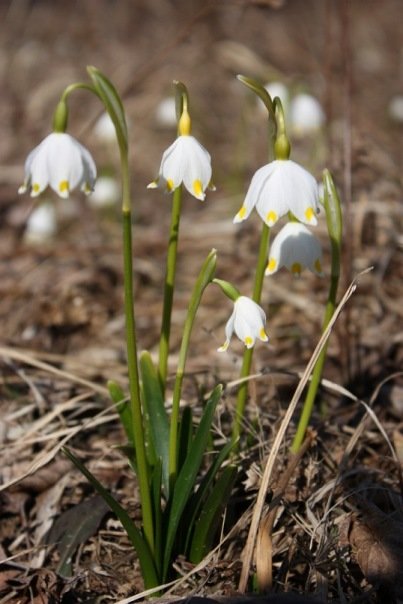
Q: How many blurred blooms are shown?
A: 7